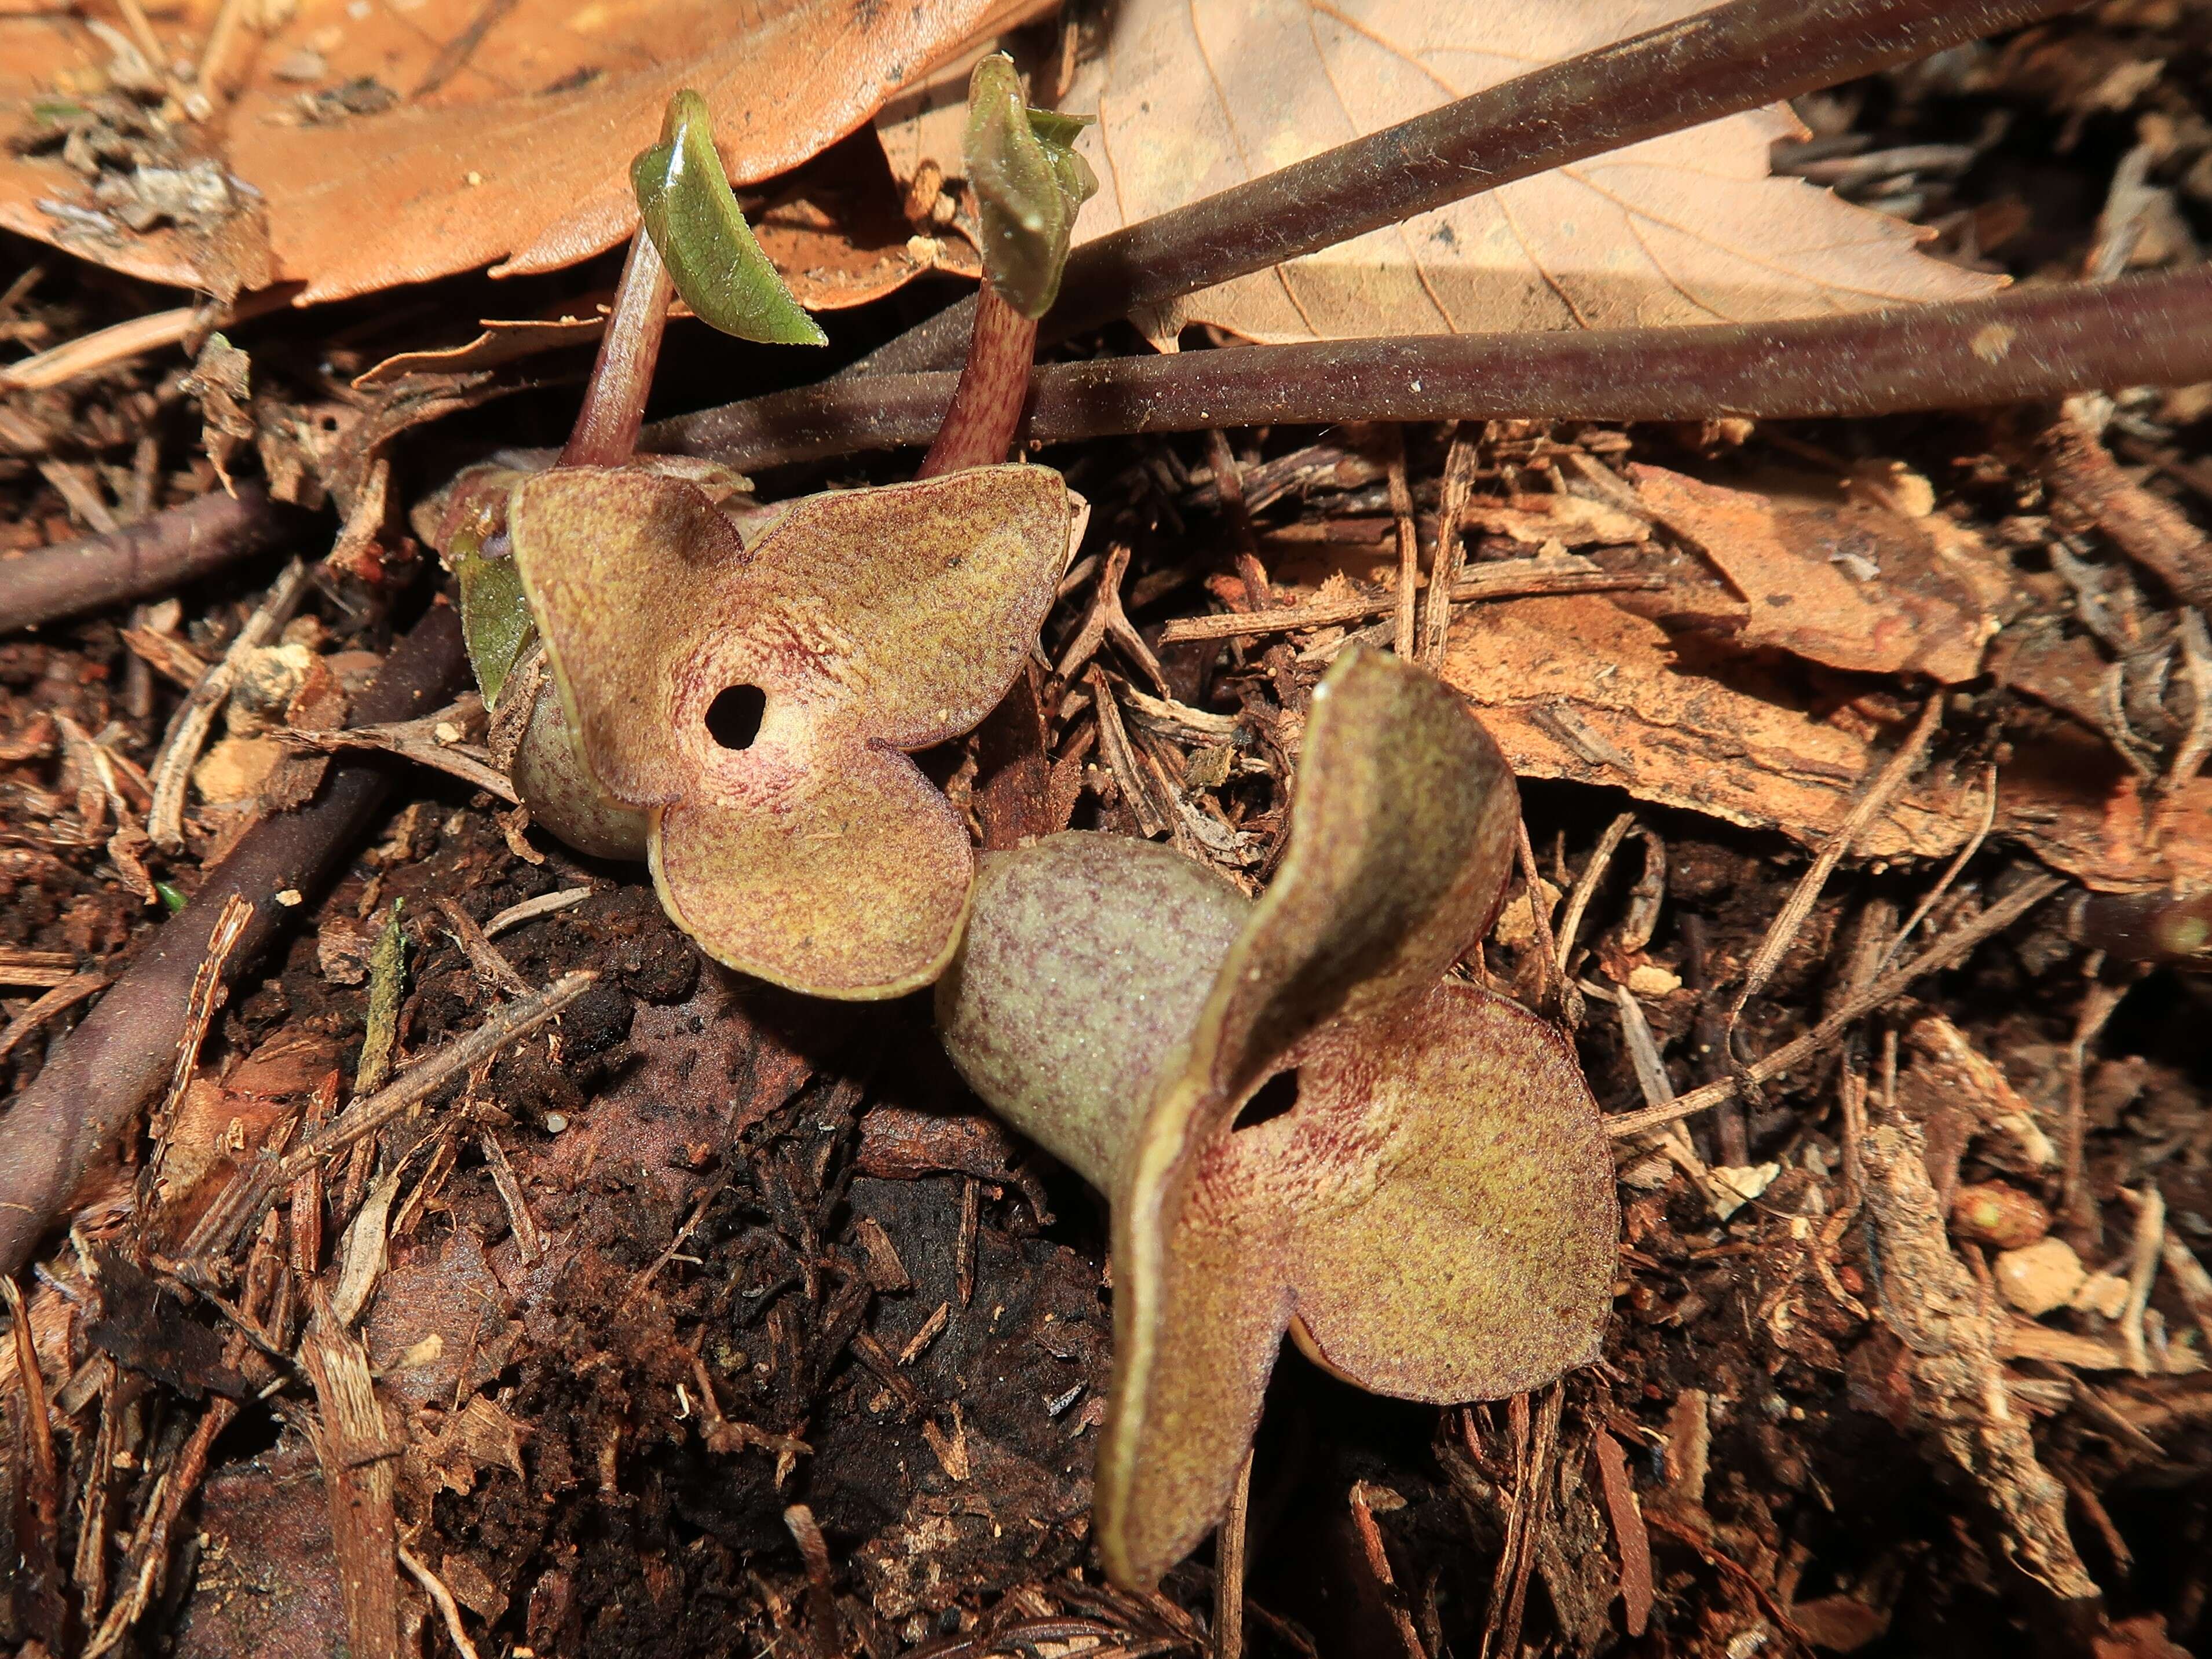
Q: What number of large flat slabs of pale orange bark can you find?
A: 2